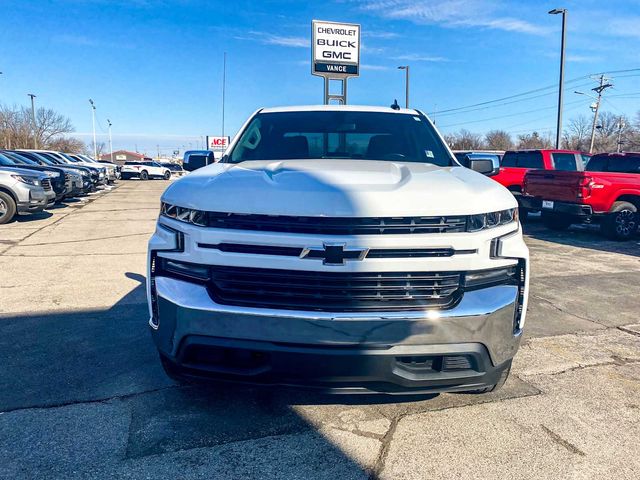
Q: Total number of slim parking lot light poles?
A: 5